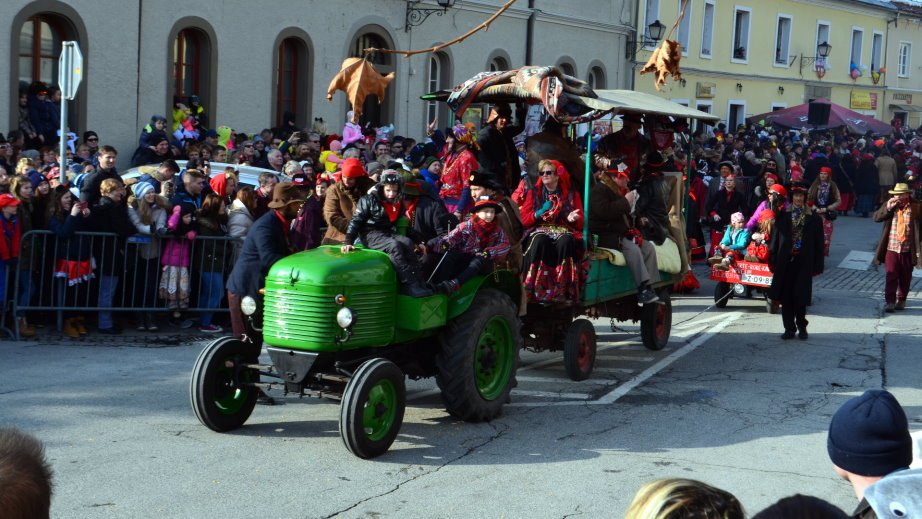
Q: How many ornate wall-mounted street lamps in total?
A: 3